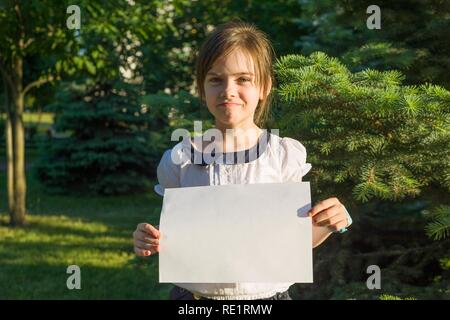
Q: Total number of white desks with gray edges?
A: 0